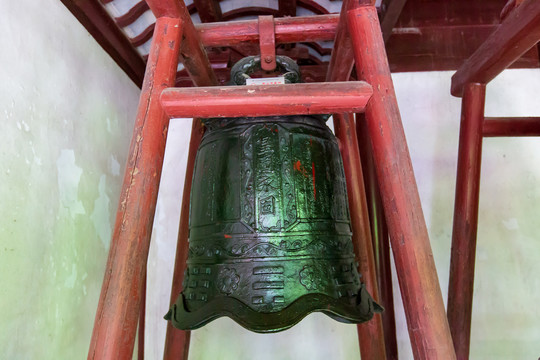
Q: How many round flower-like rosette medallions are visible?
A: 2